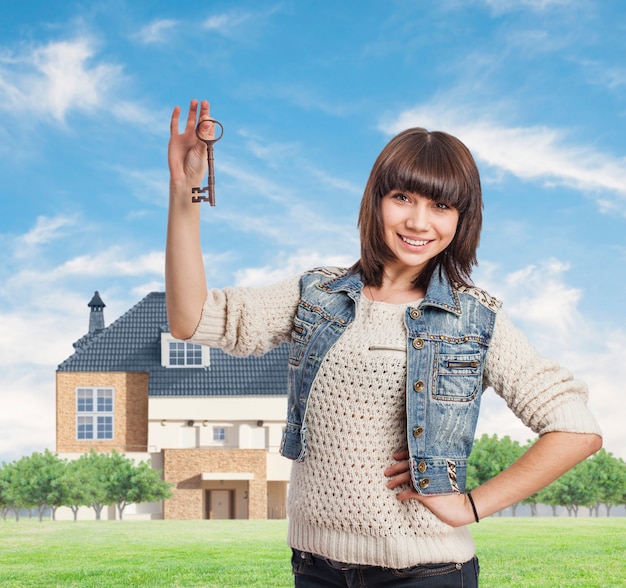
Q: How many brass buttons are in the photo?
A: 6